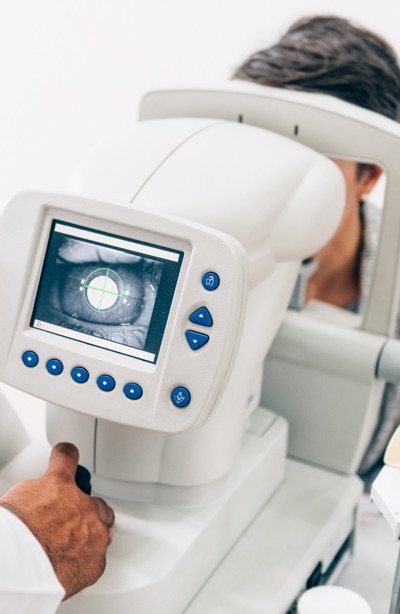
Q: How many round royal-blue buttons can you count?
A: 7